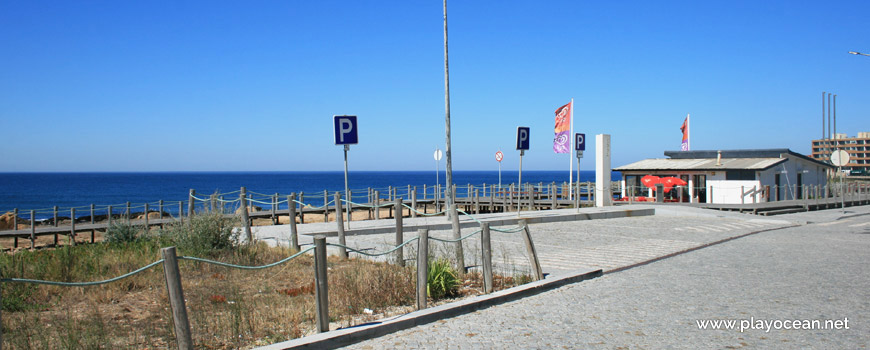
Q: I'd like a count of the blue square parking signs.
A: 3